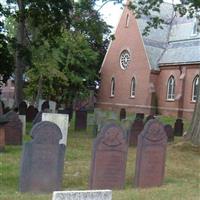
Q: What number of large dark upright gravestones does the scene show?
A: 3